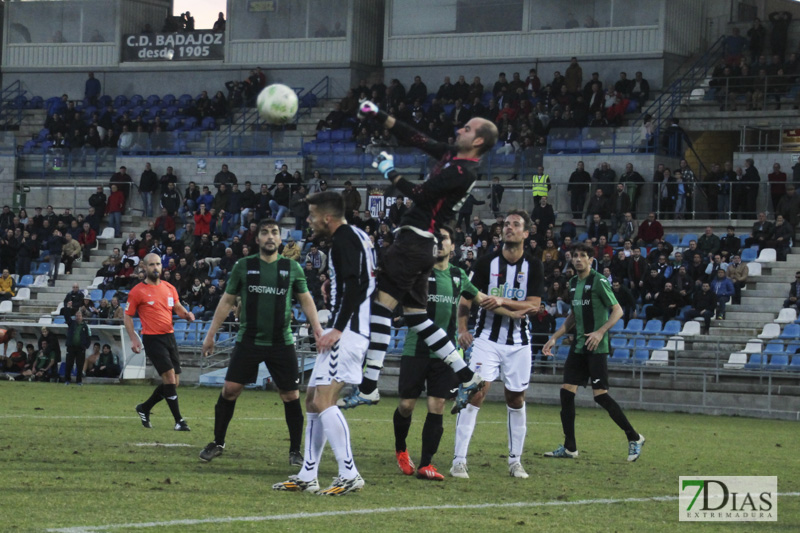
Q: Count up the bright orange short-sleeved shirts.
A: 1